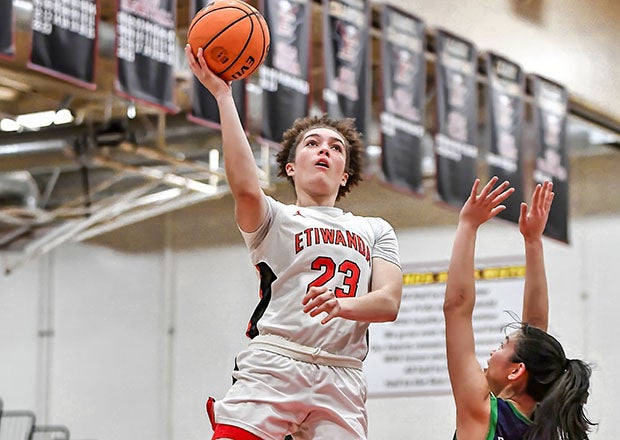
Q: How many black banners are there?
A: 10